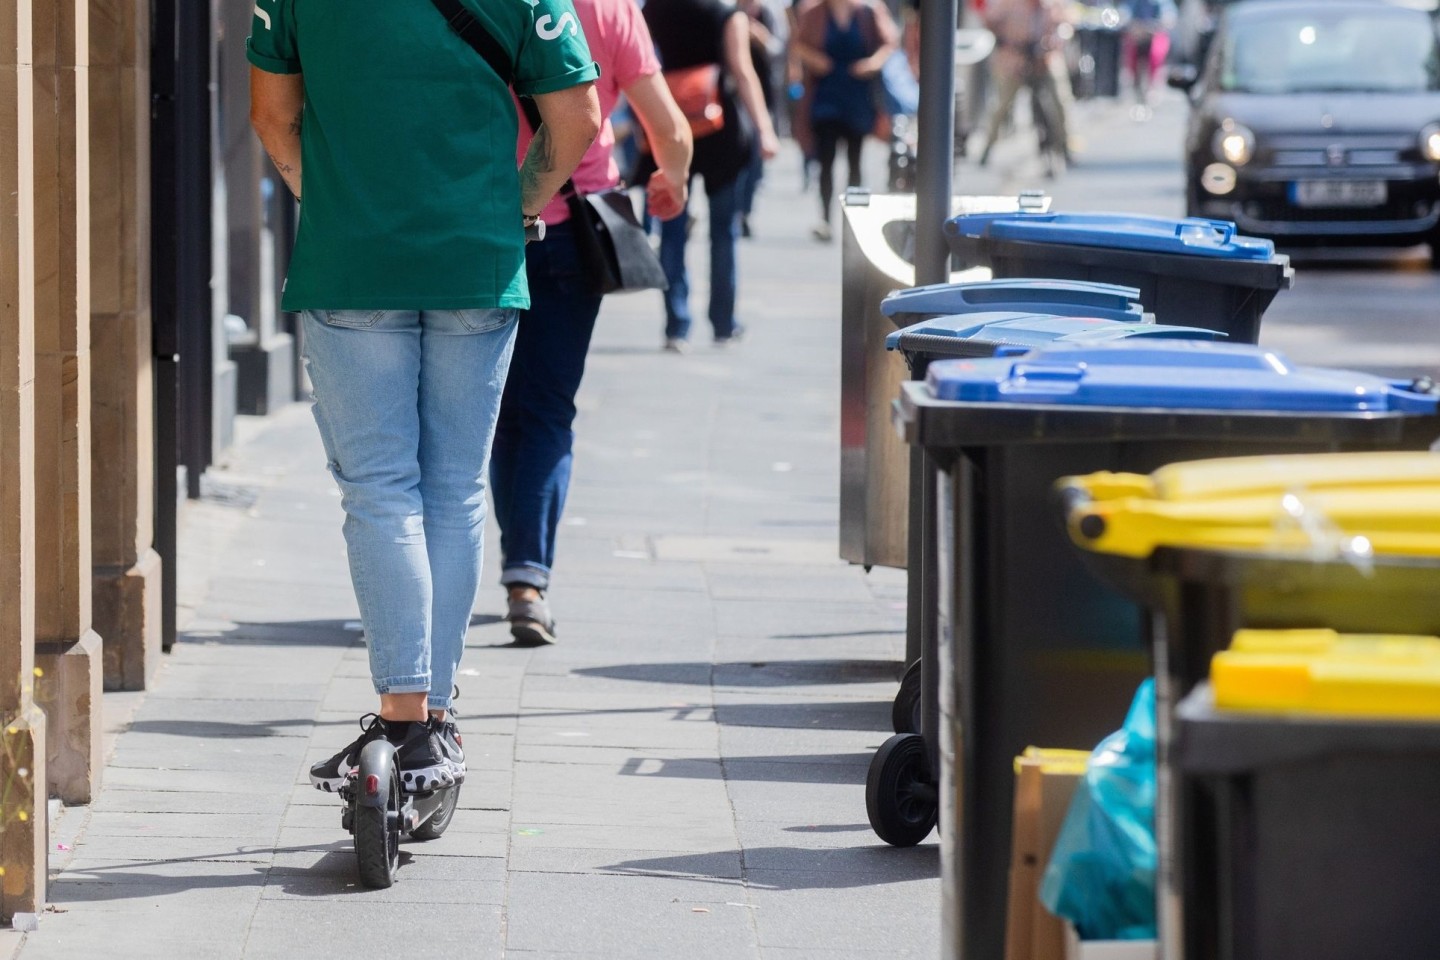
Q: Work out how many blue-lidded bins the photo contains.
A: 4